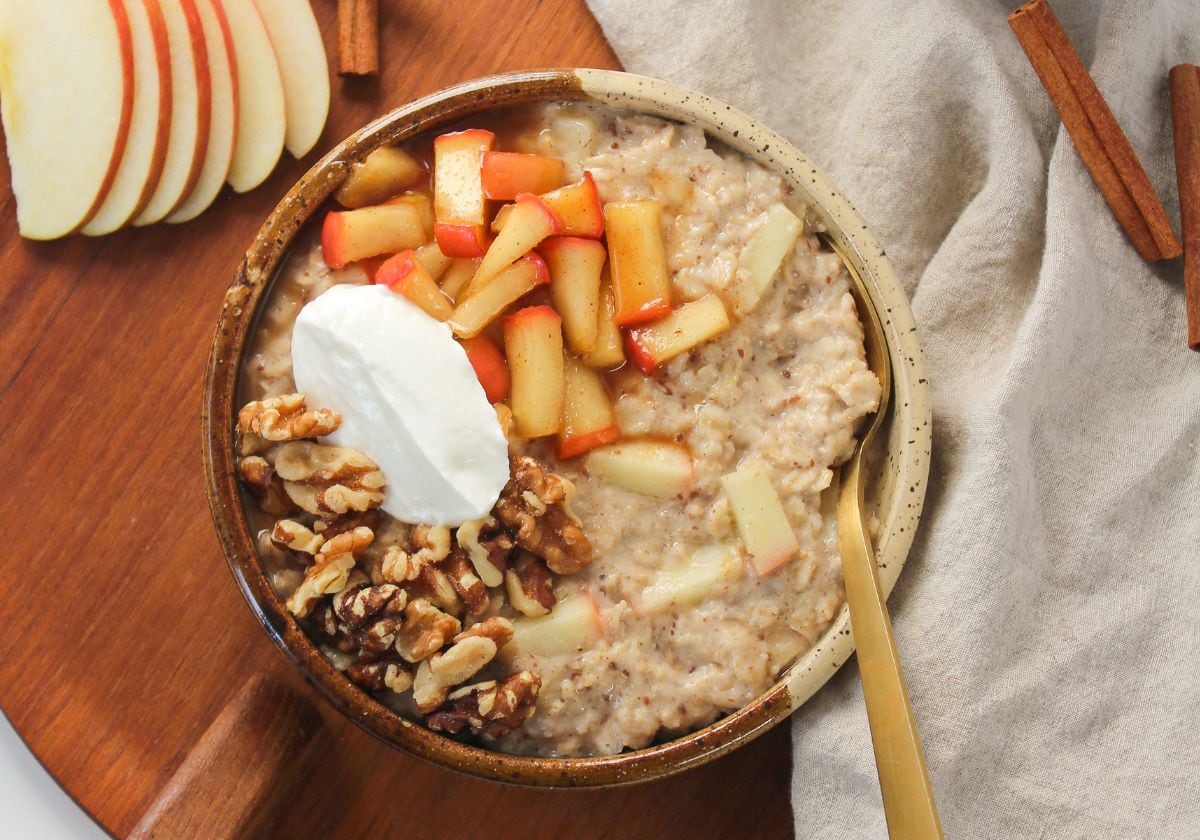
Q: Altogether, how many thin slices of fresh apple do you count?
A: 6